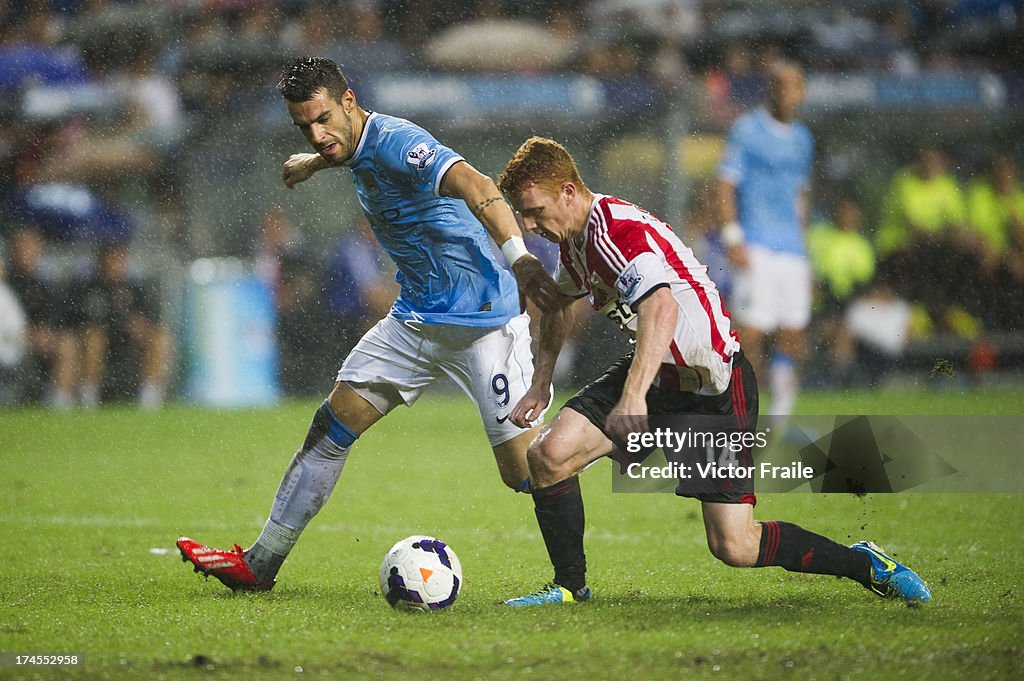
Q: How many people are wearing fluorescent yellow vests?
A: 3